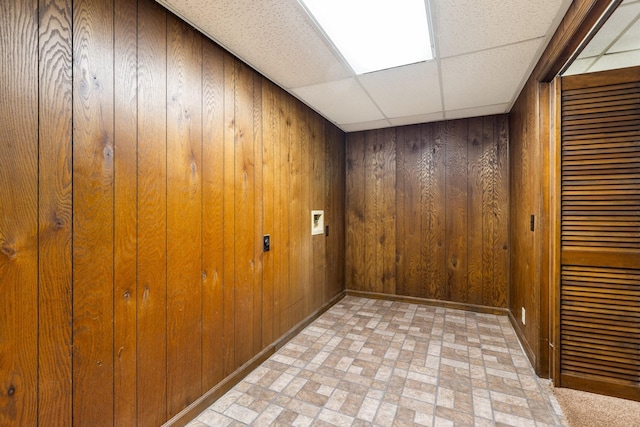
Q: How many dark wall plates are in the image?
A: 3